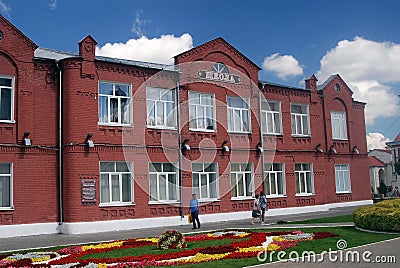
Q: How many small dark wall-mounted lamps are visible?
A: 8